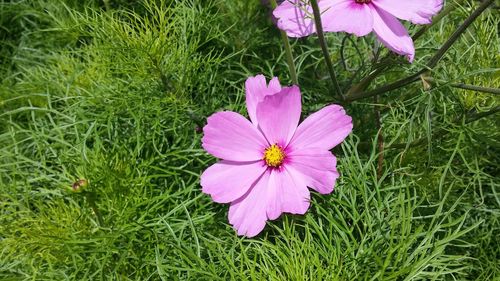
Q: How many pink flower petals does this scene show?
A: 12